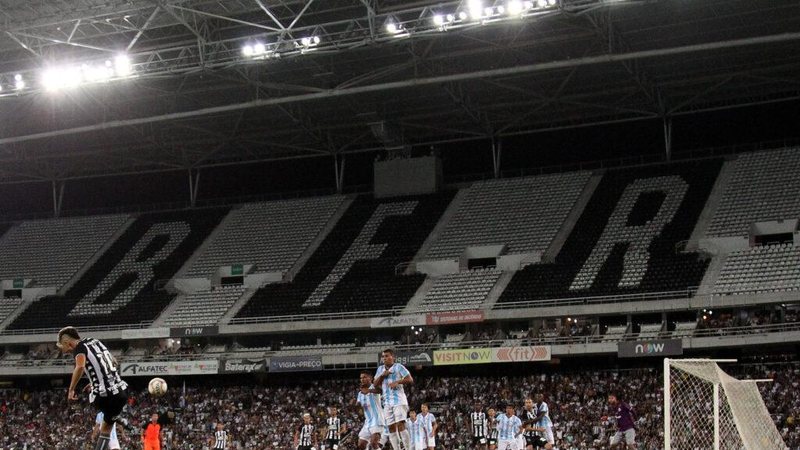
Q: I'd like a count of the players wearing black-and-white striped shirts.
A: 7